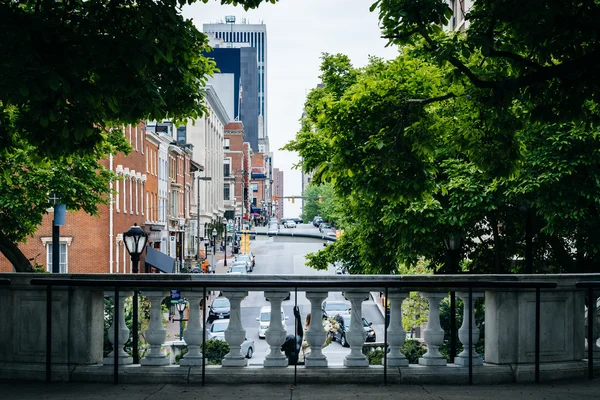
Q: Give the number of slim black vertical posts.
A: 8